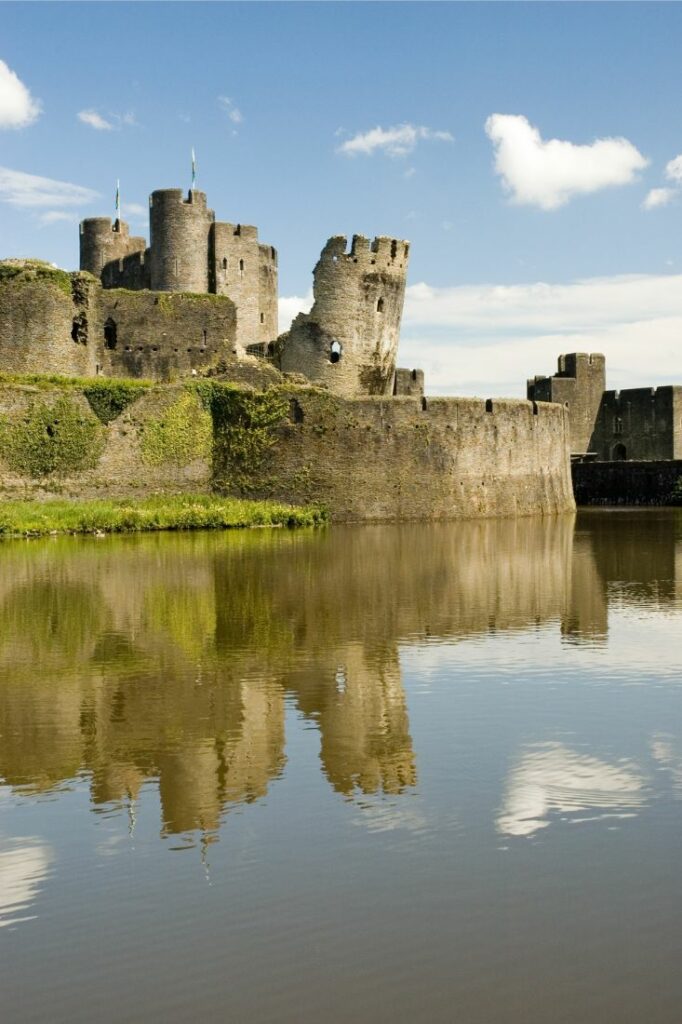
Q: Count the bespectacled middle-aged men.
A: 0